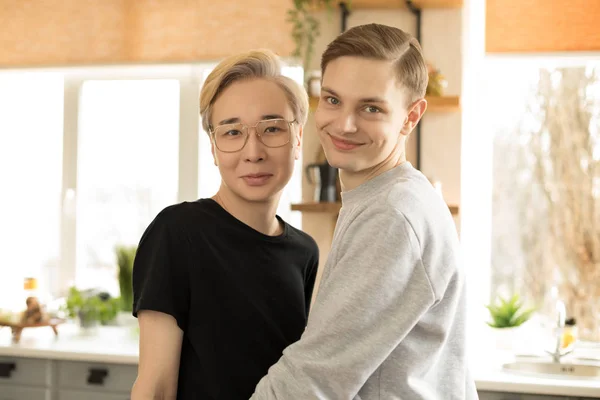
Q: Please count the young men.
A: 2